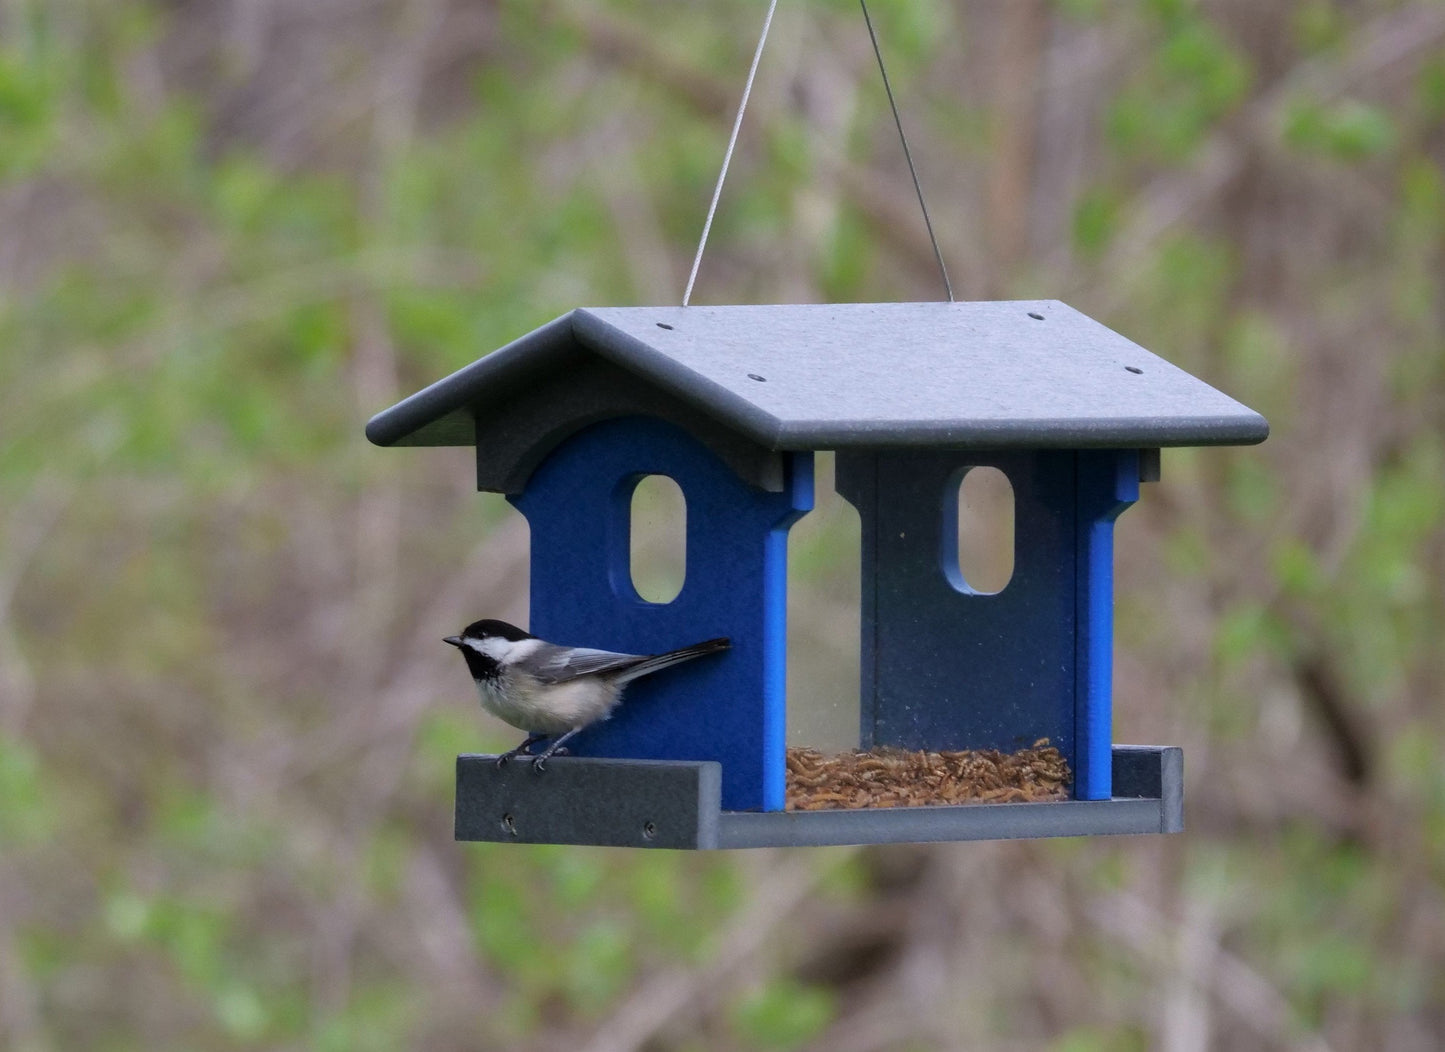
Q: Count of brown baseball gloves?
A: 0